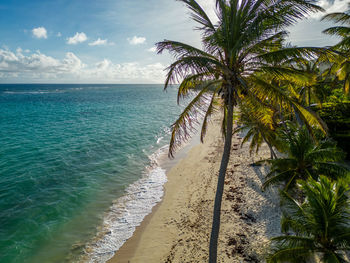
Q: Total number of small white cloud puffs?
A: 4